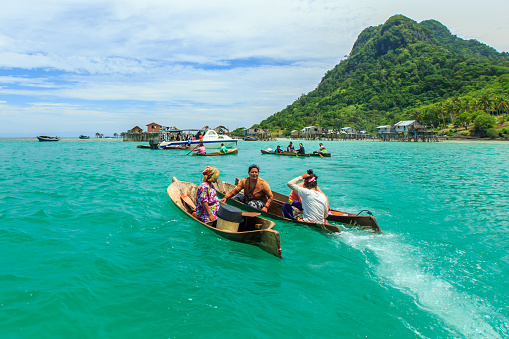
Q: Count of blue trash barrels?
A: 0